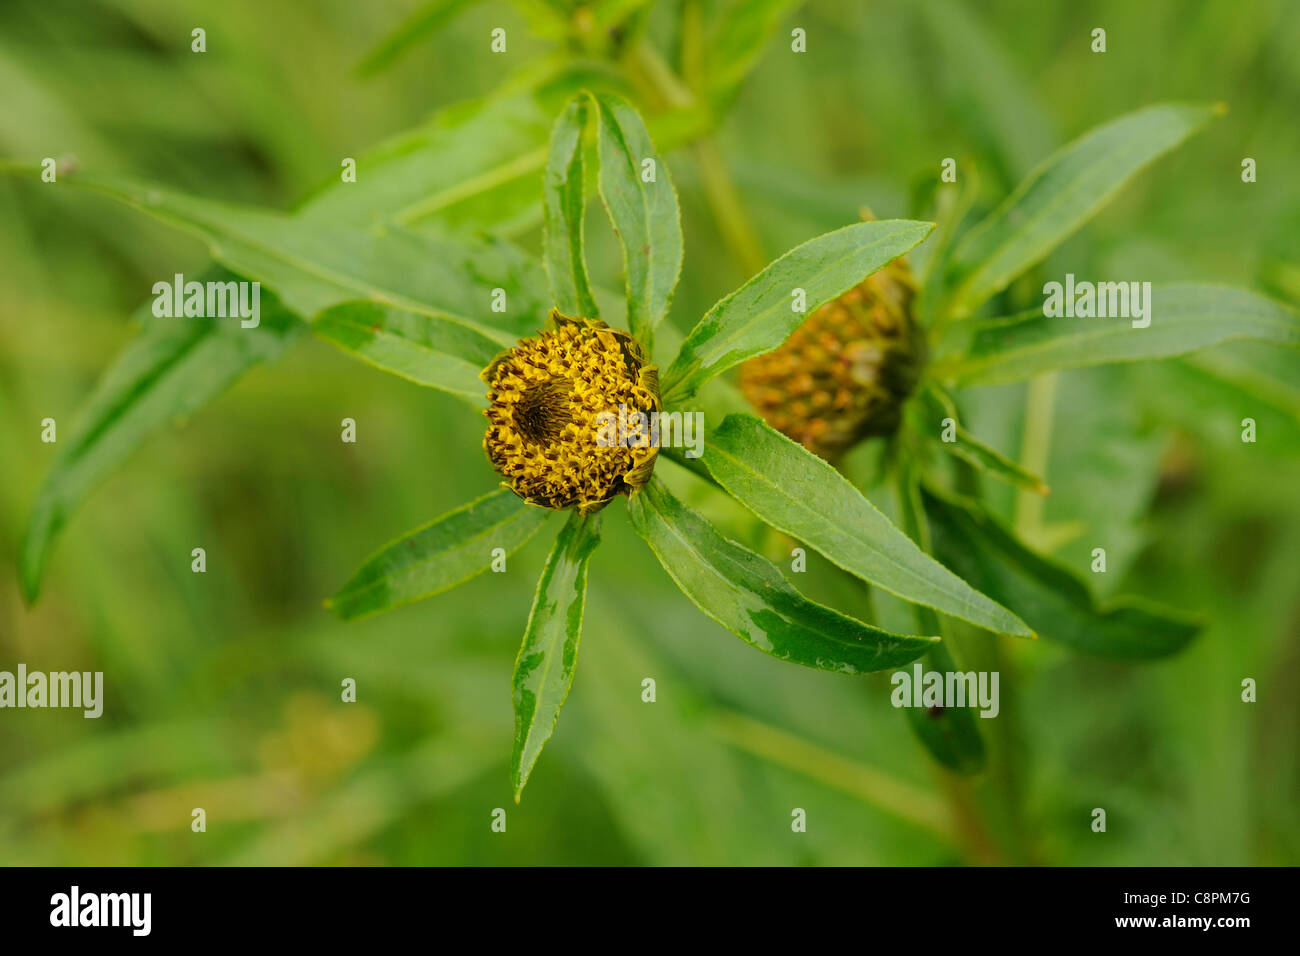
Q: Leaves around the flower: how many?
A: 8